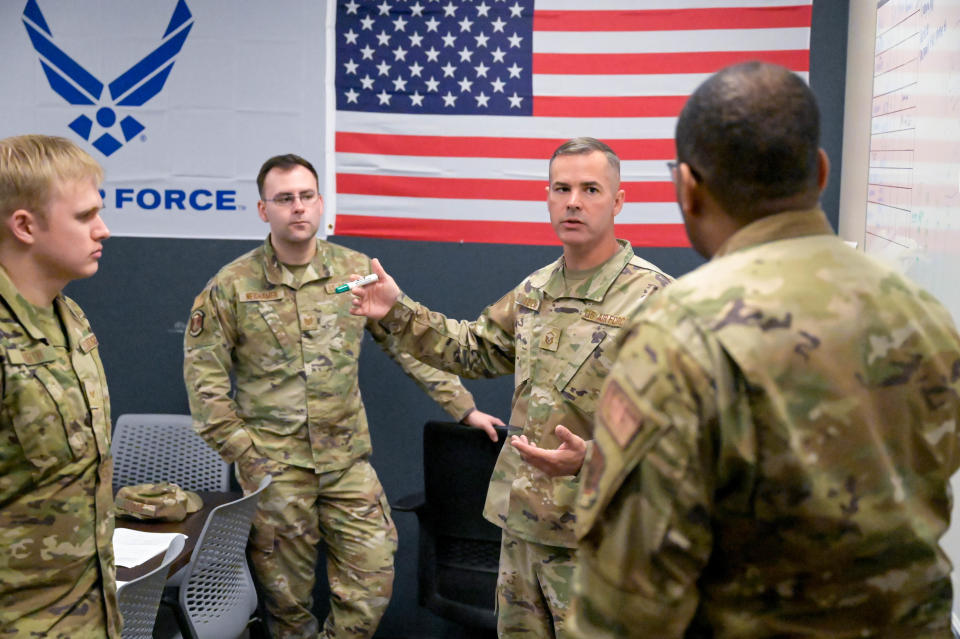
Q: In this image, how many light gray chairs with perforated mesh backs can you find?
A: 3